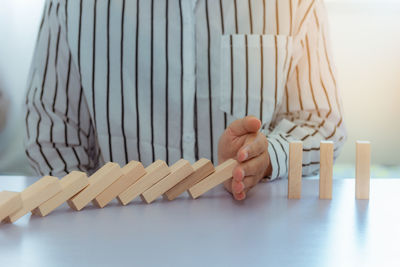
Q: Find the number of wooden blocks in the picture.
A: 12